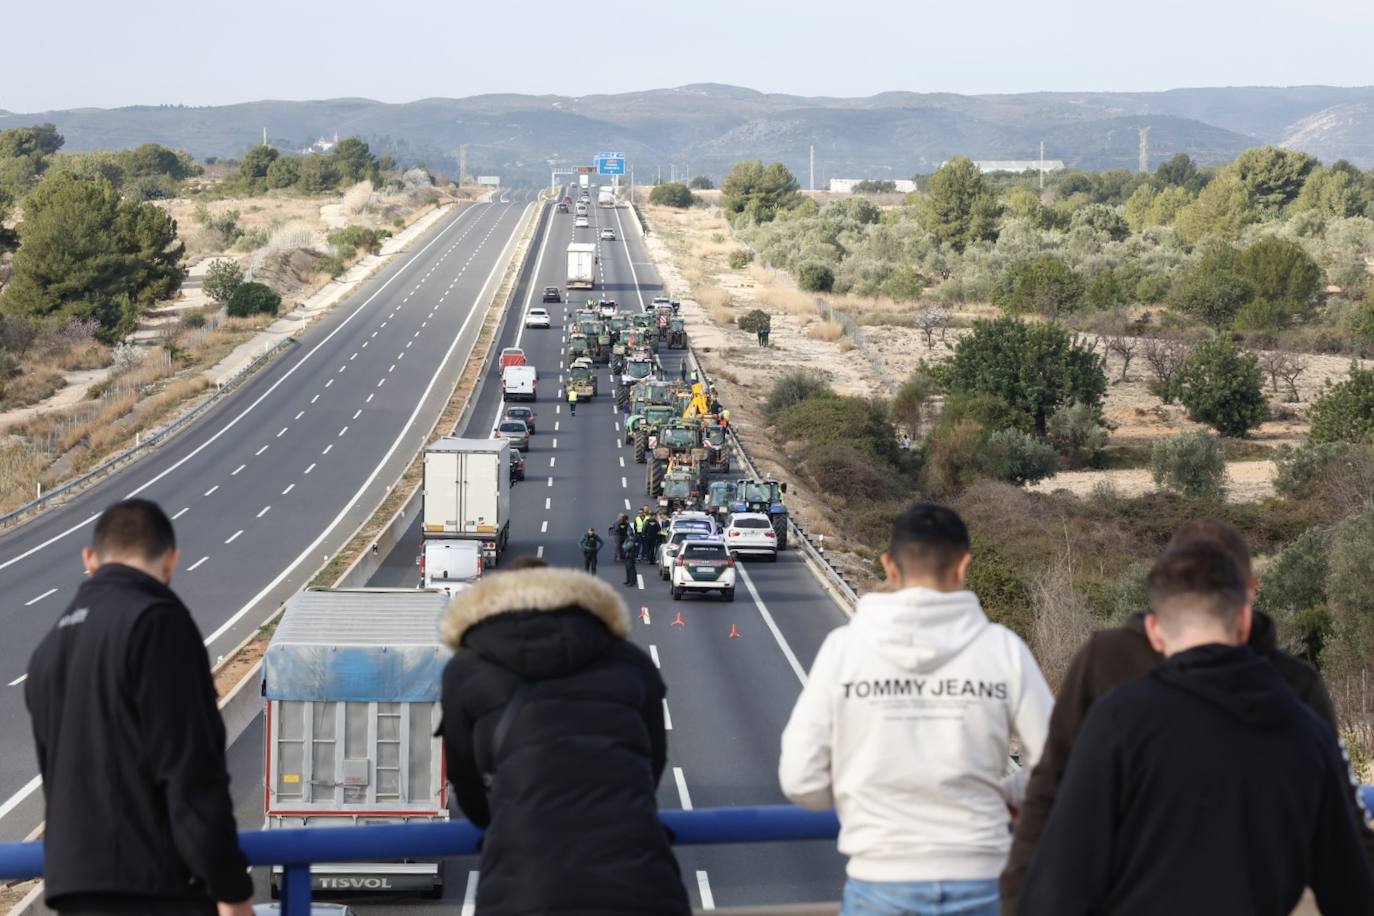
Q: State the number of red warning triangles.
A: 3